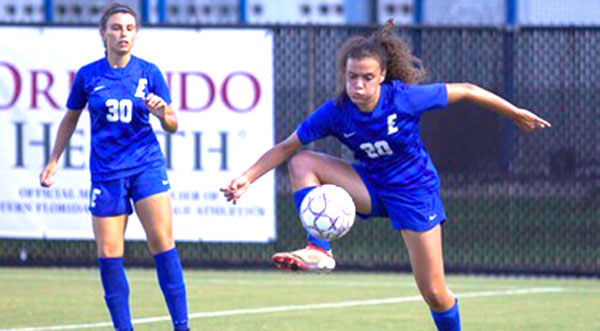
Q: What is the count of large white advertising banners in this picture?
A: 1